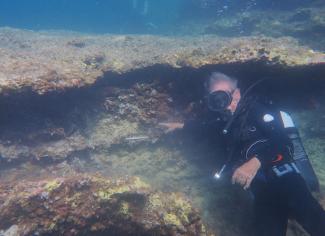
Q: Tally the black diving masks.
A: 1